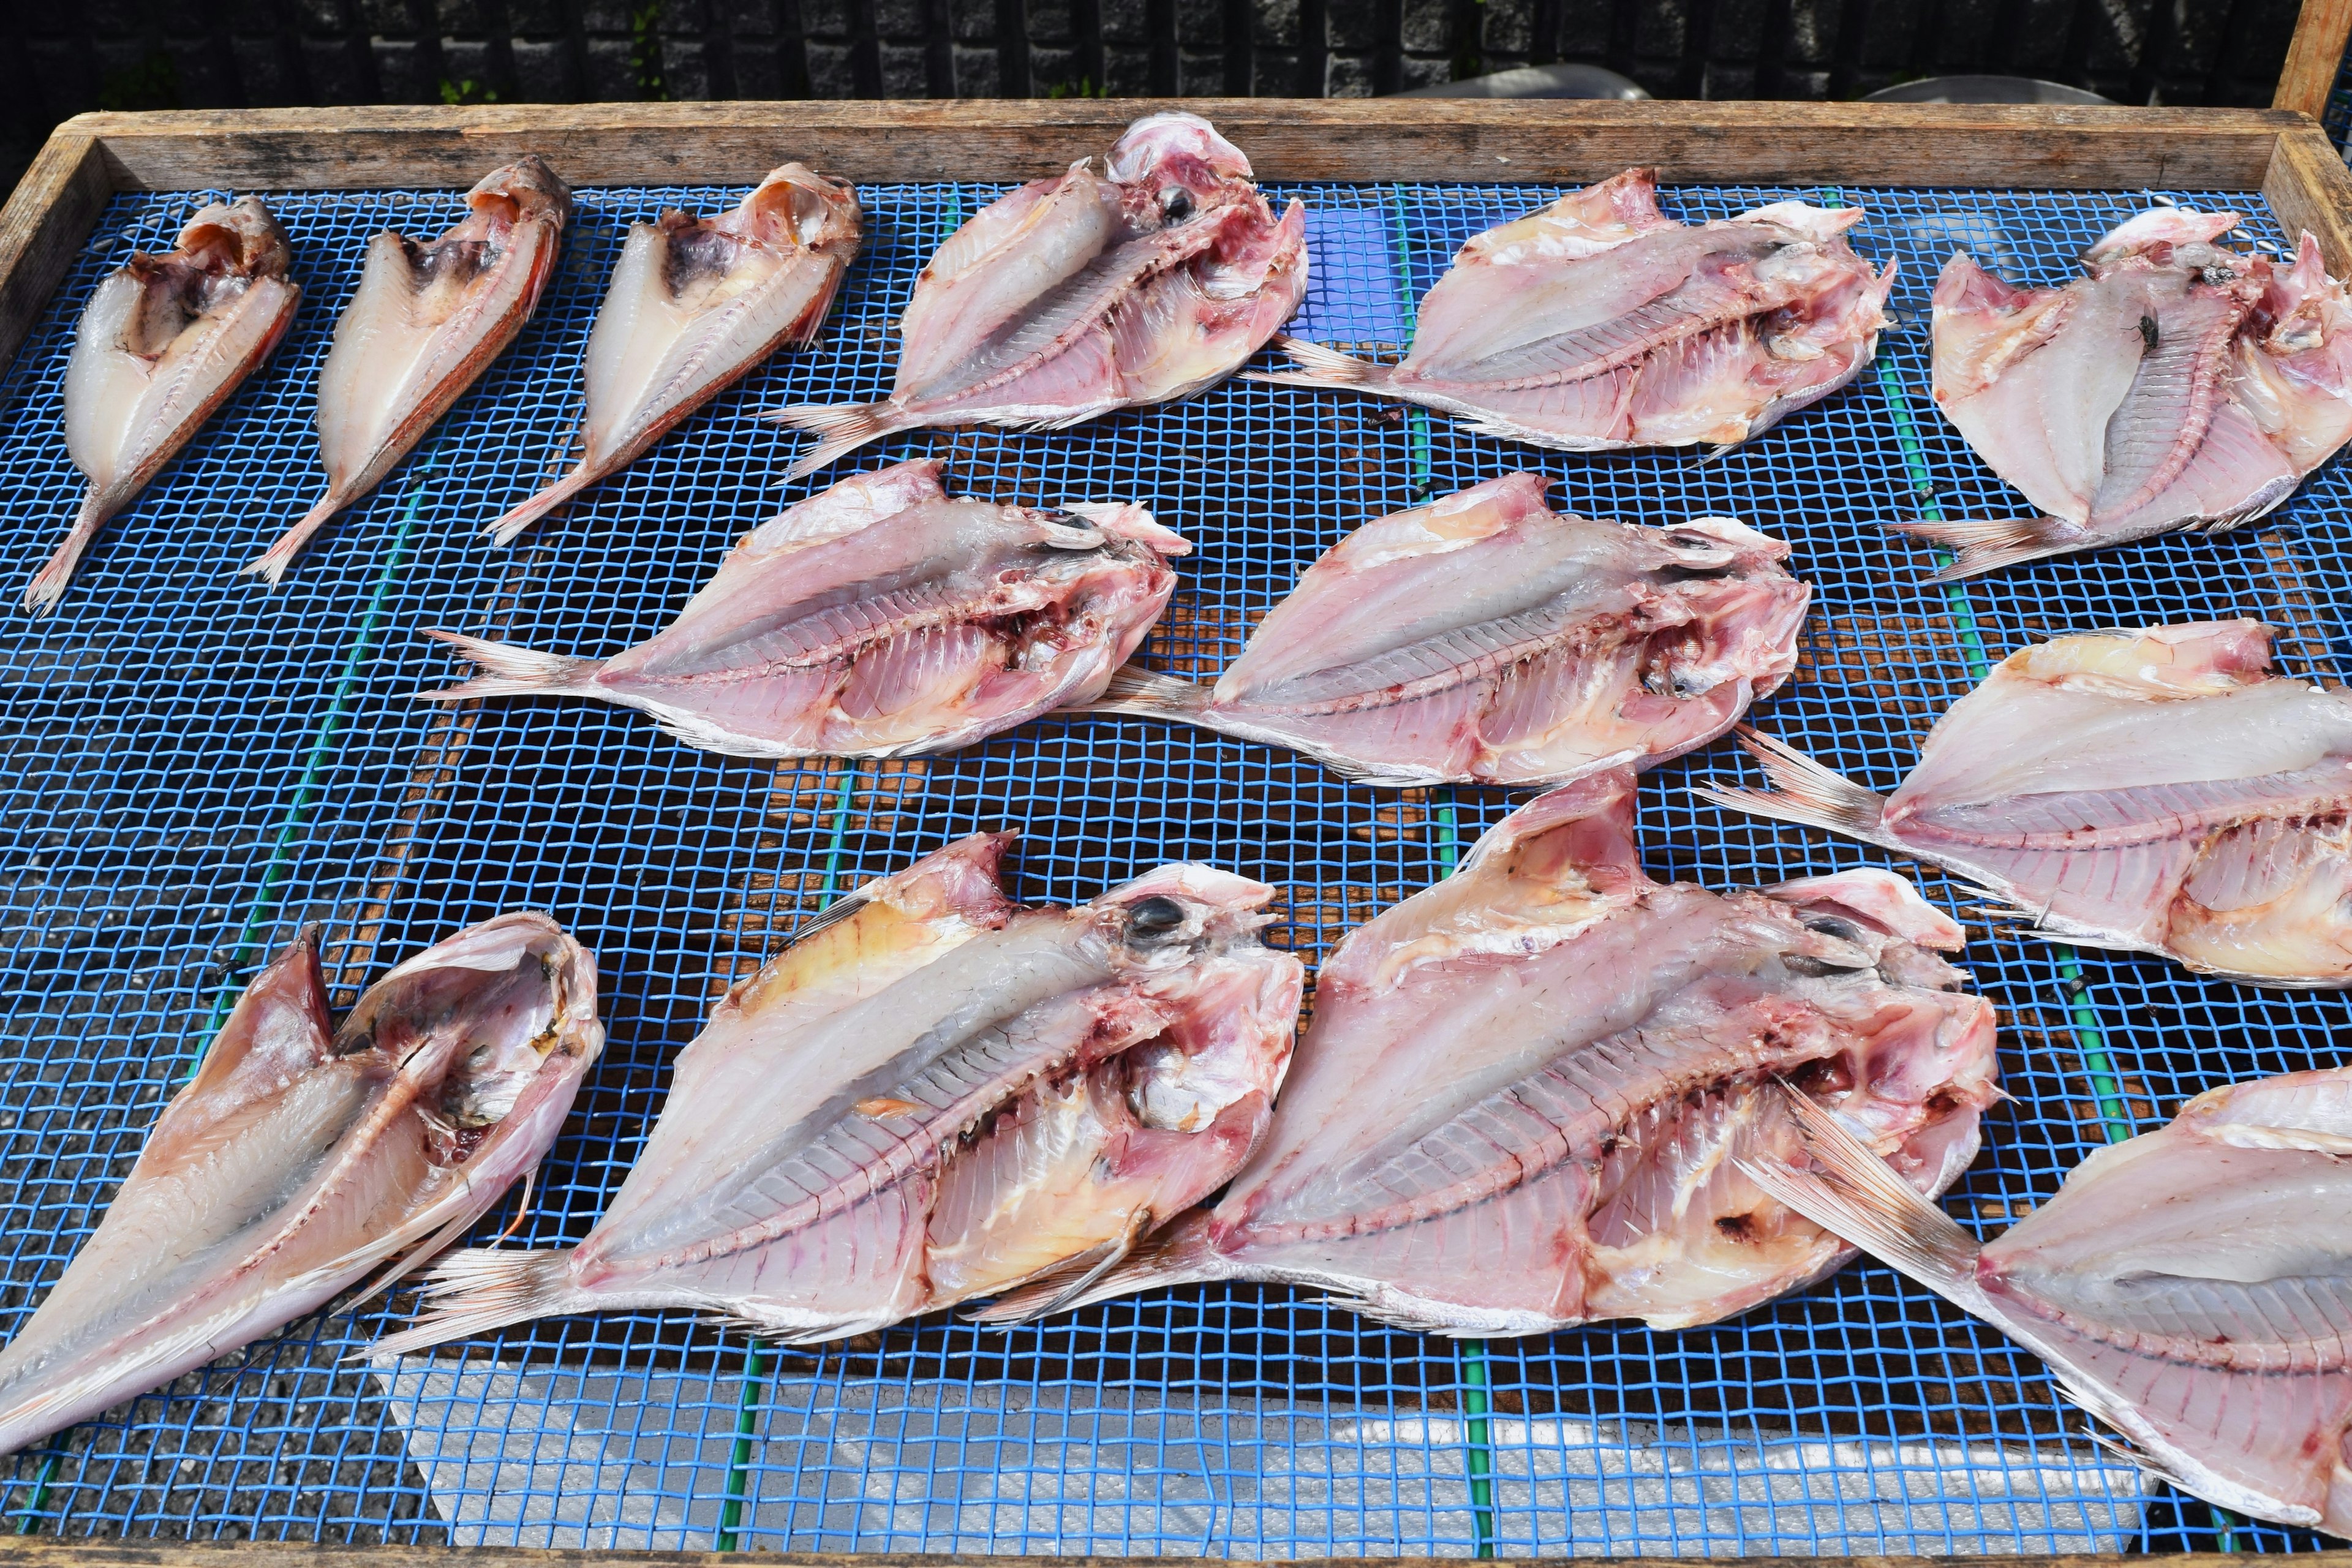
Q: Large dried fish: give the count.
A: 10